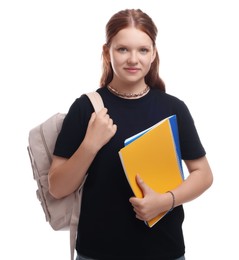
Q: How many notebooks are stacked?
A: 2